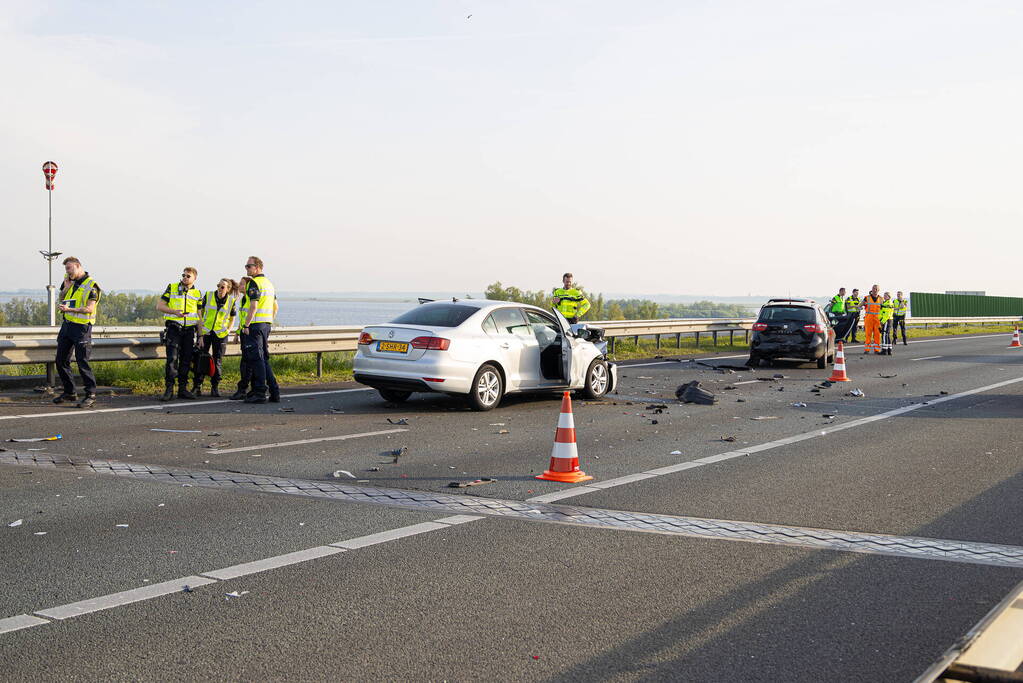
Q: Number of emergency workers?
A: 11